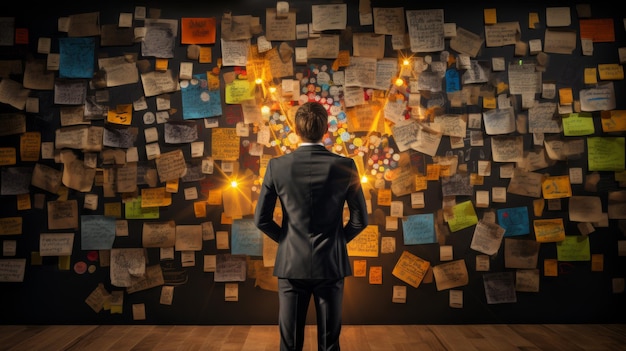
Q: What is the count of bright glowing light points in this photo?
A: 7